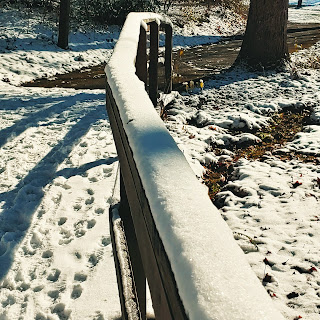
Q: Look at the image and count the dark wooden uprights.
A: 3